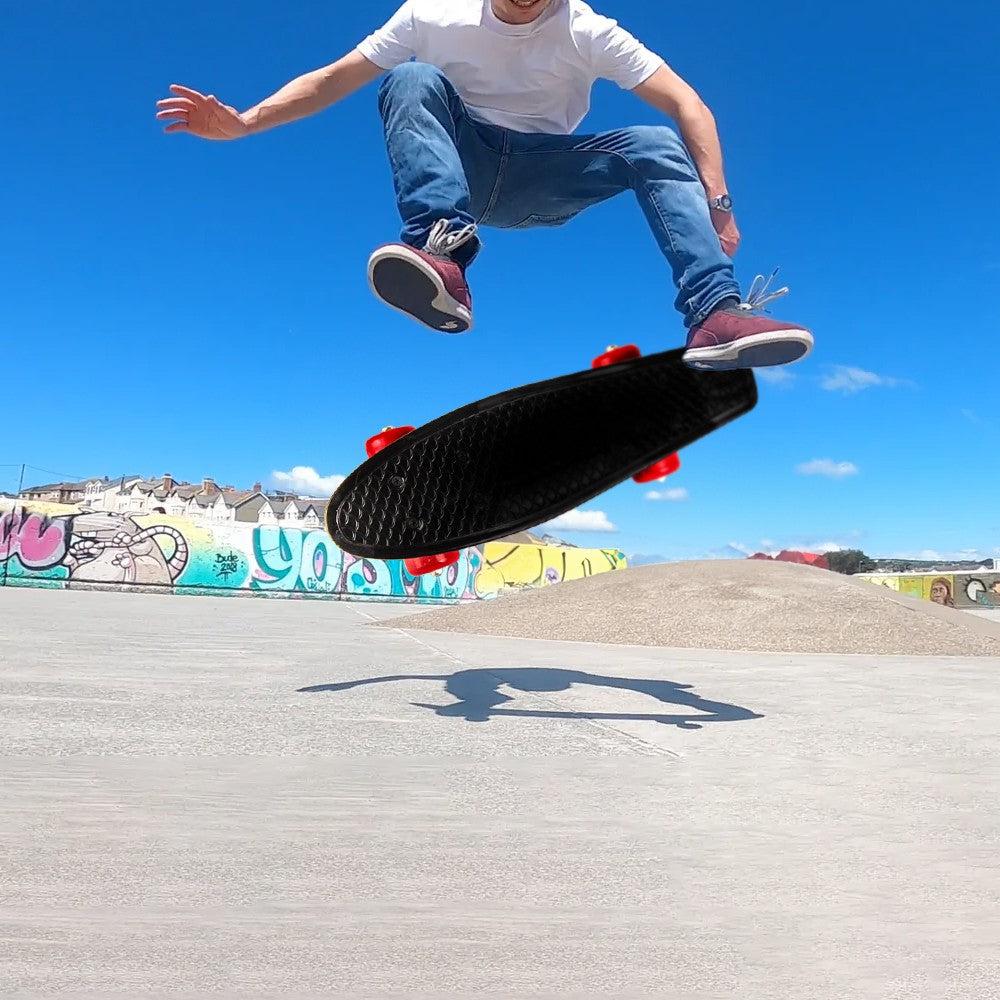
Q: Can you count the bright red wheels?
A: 4